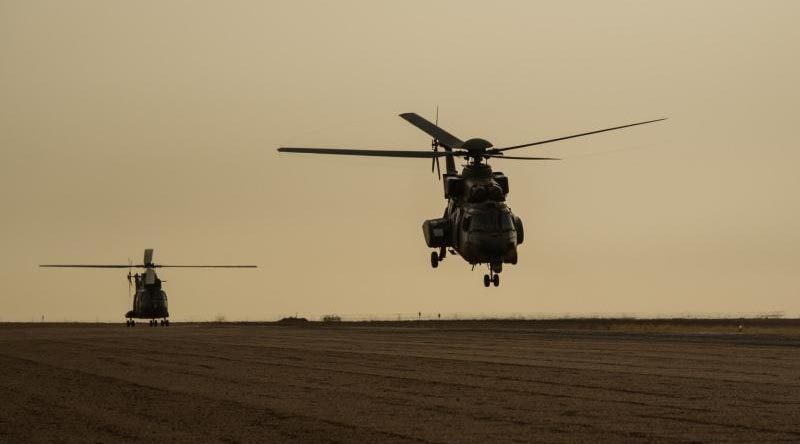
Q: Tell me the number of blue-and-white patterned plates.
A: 0